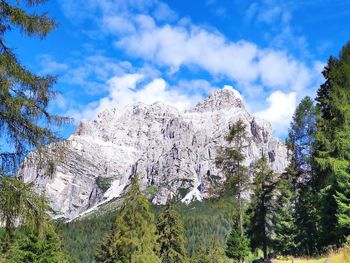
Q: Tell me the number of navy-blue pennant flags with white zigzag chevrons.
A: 0